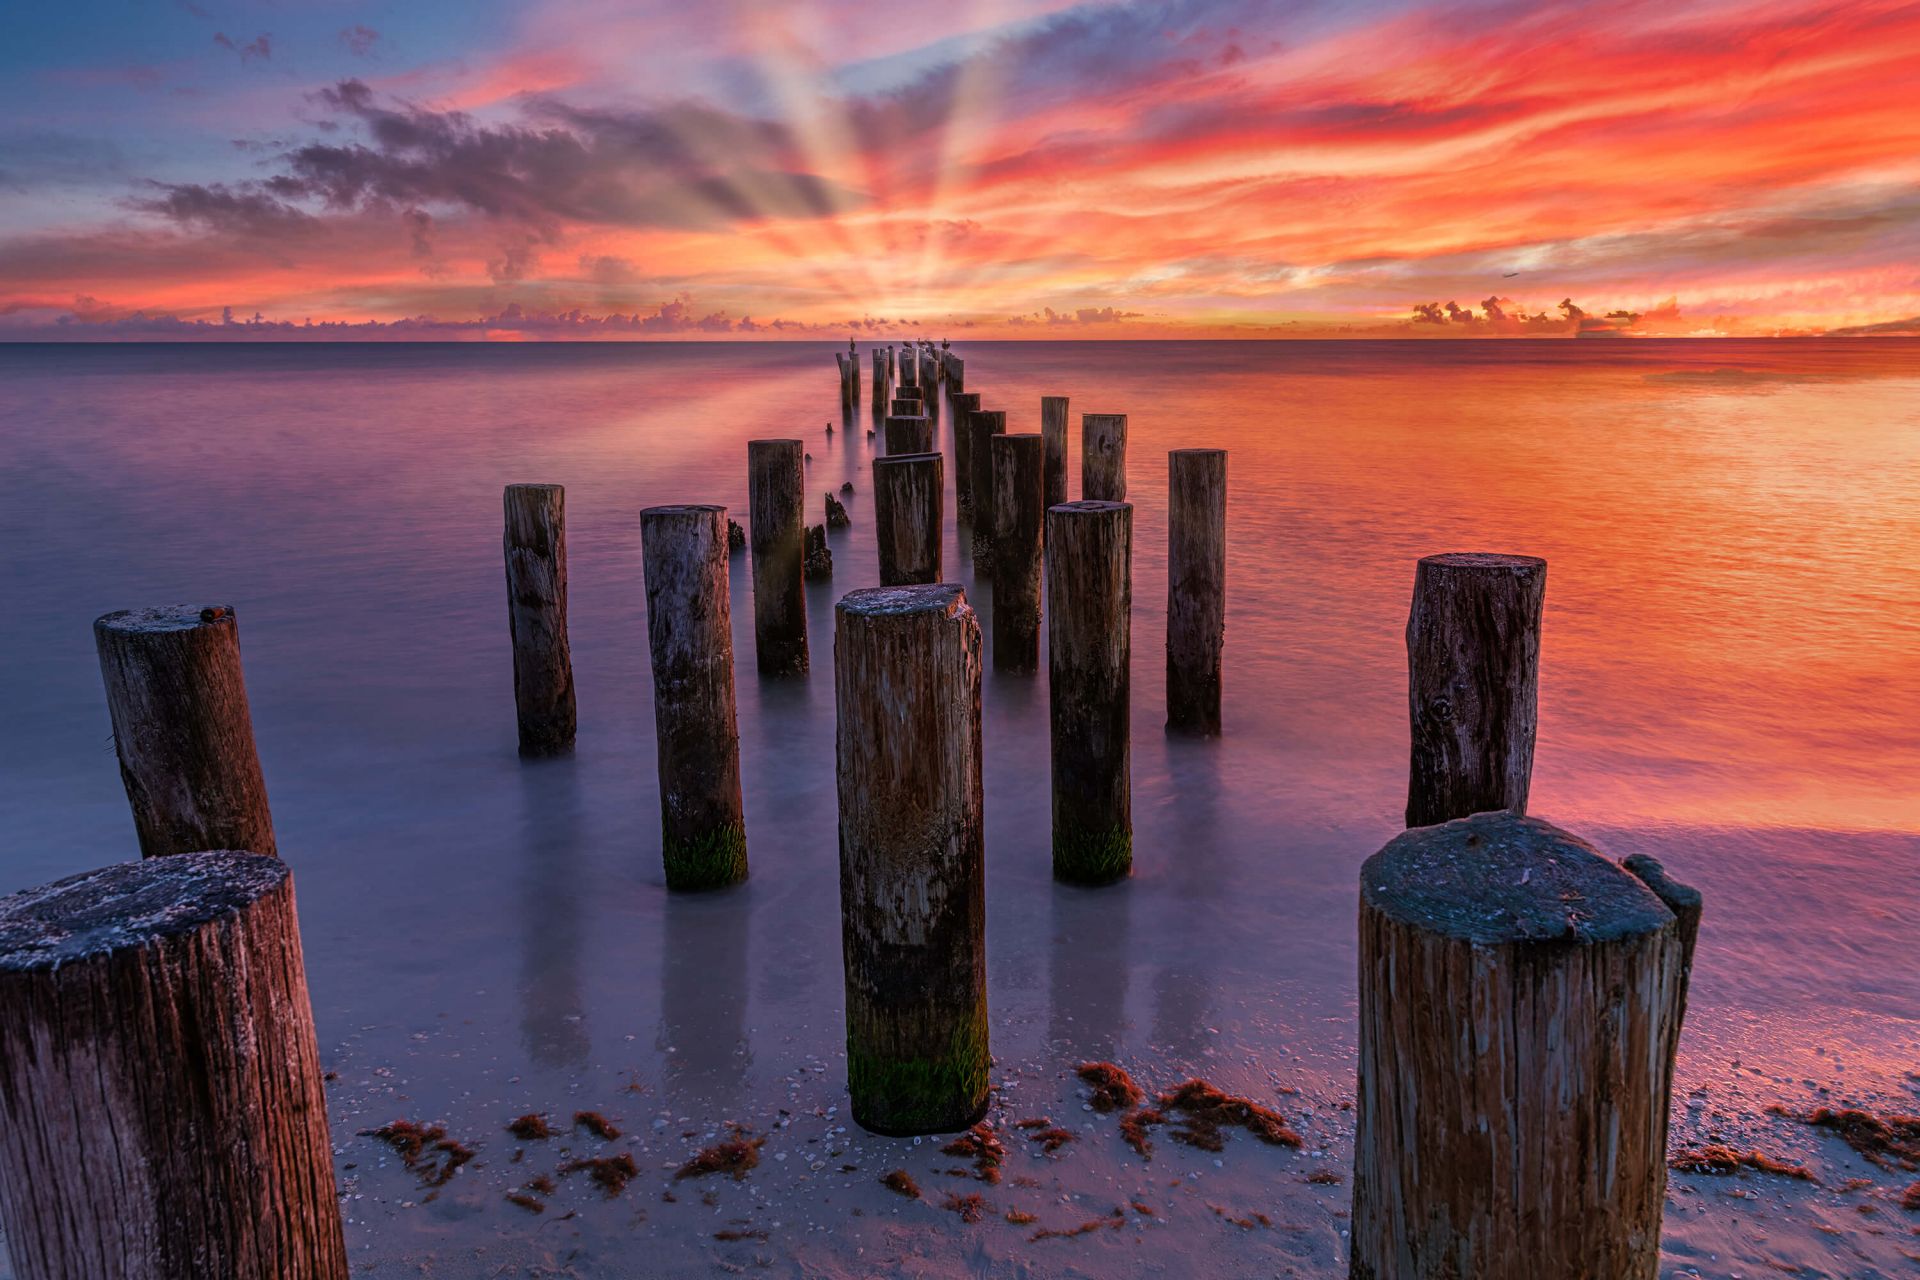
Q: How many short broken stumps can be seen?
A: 7